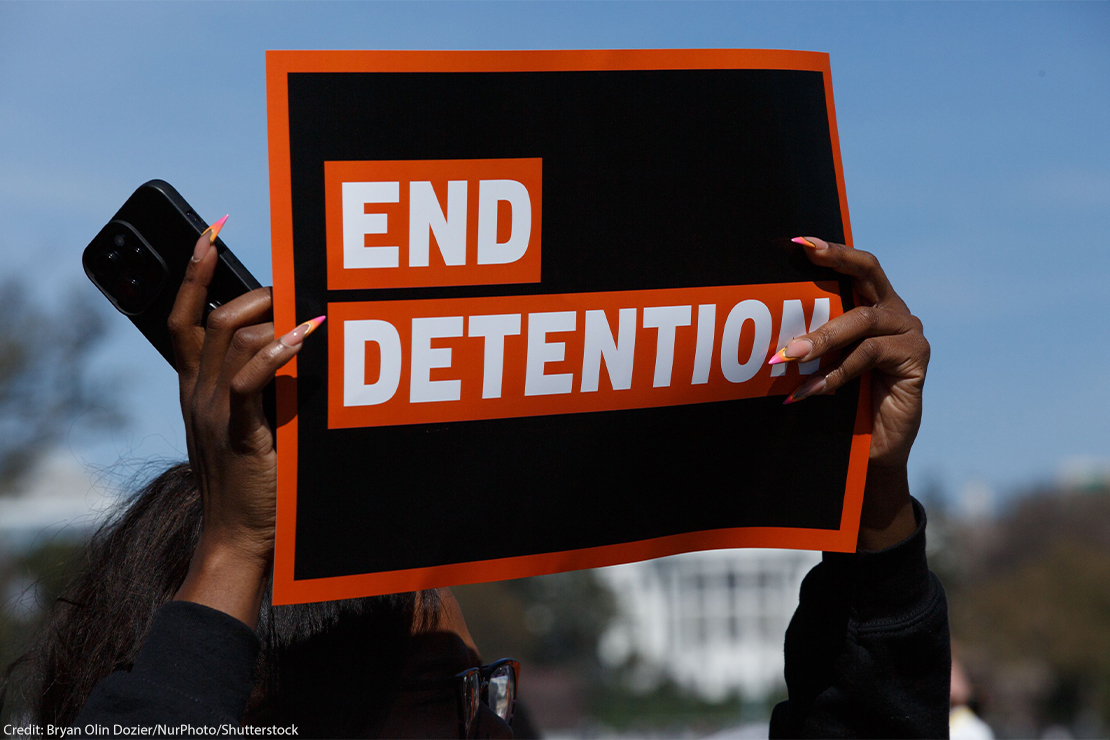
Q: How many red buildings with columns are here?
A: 0